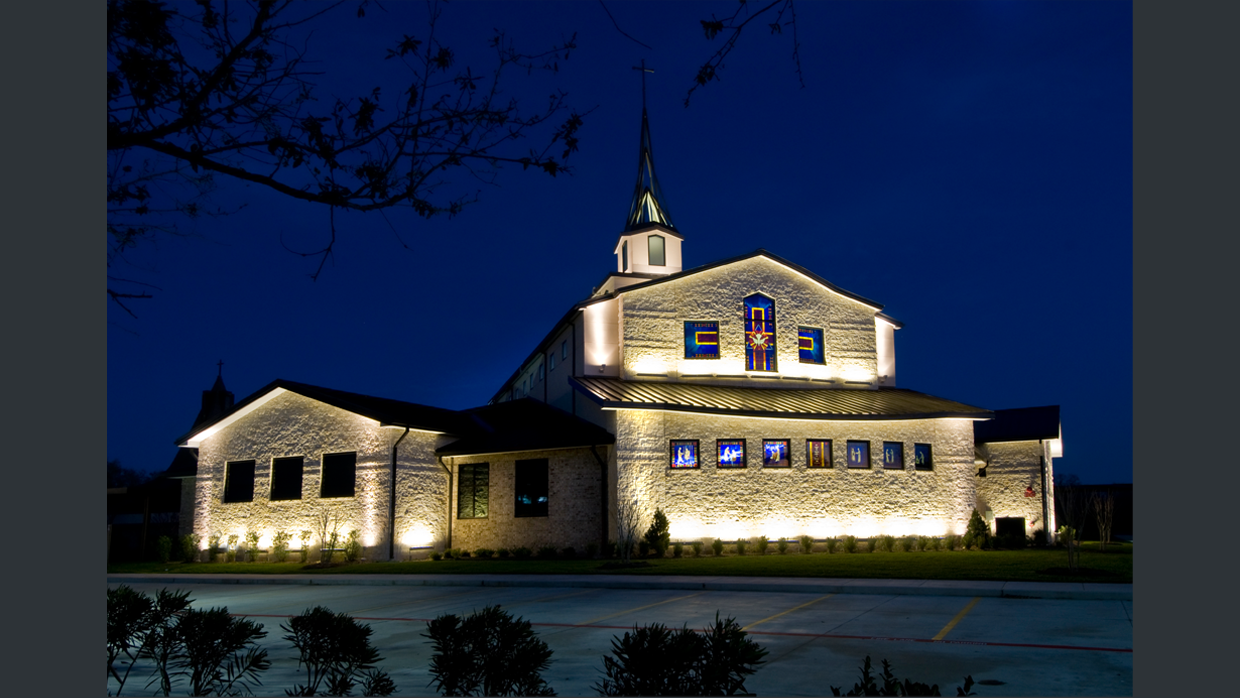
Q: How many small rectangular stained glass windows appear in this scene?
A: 7